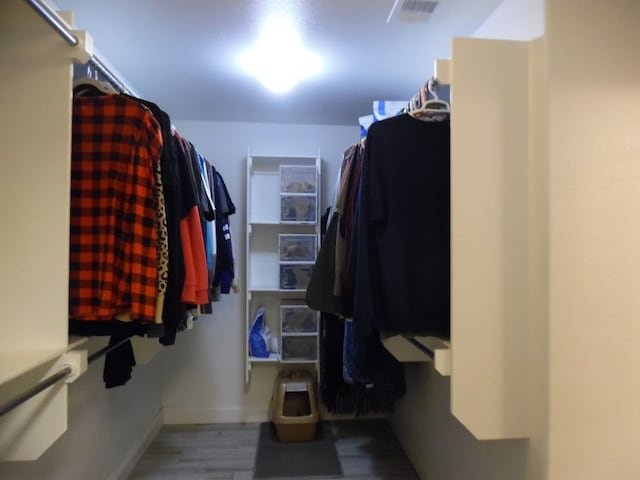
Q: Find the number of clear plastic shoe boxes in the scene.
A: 6